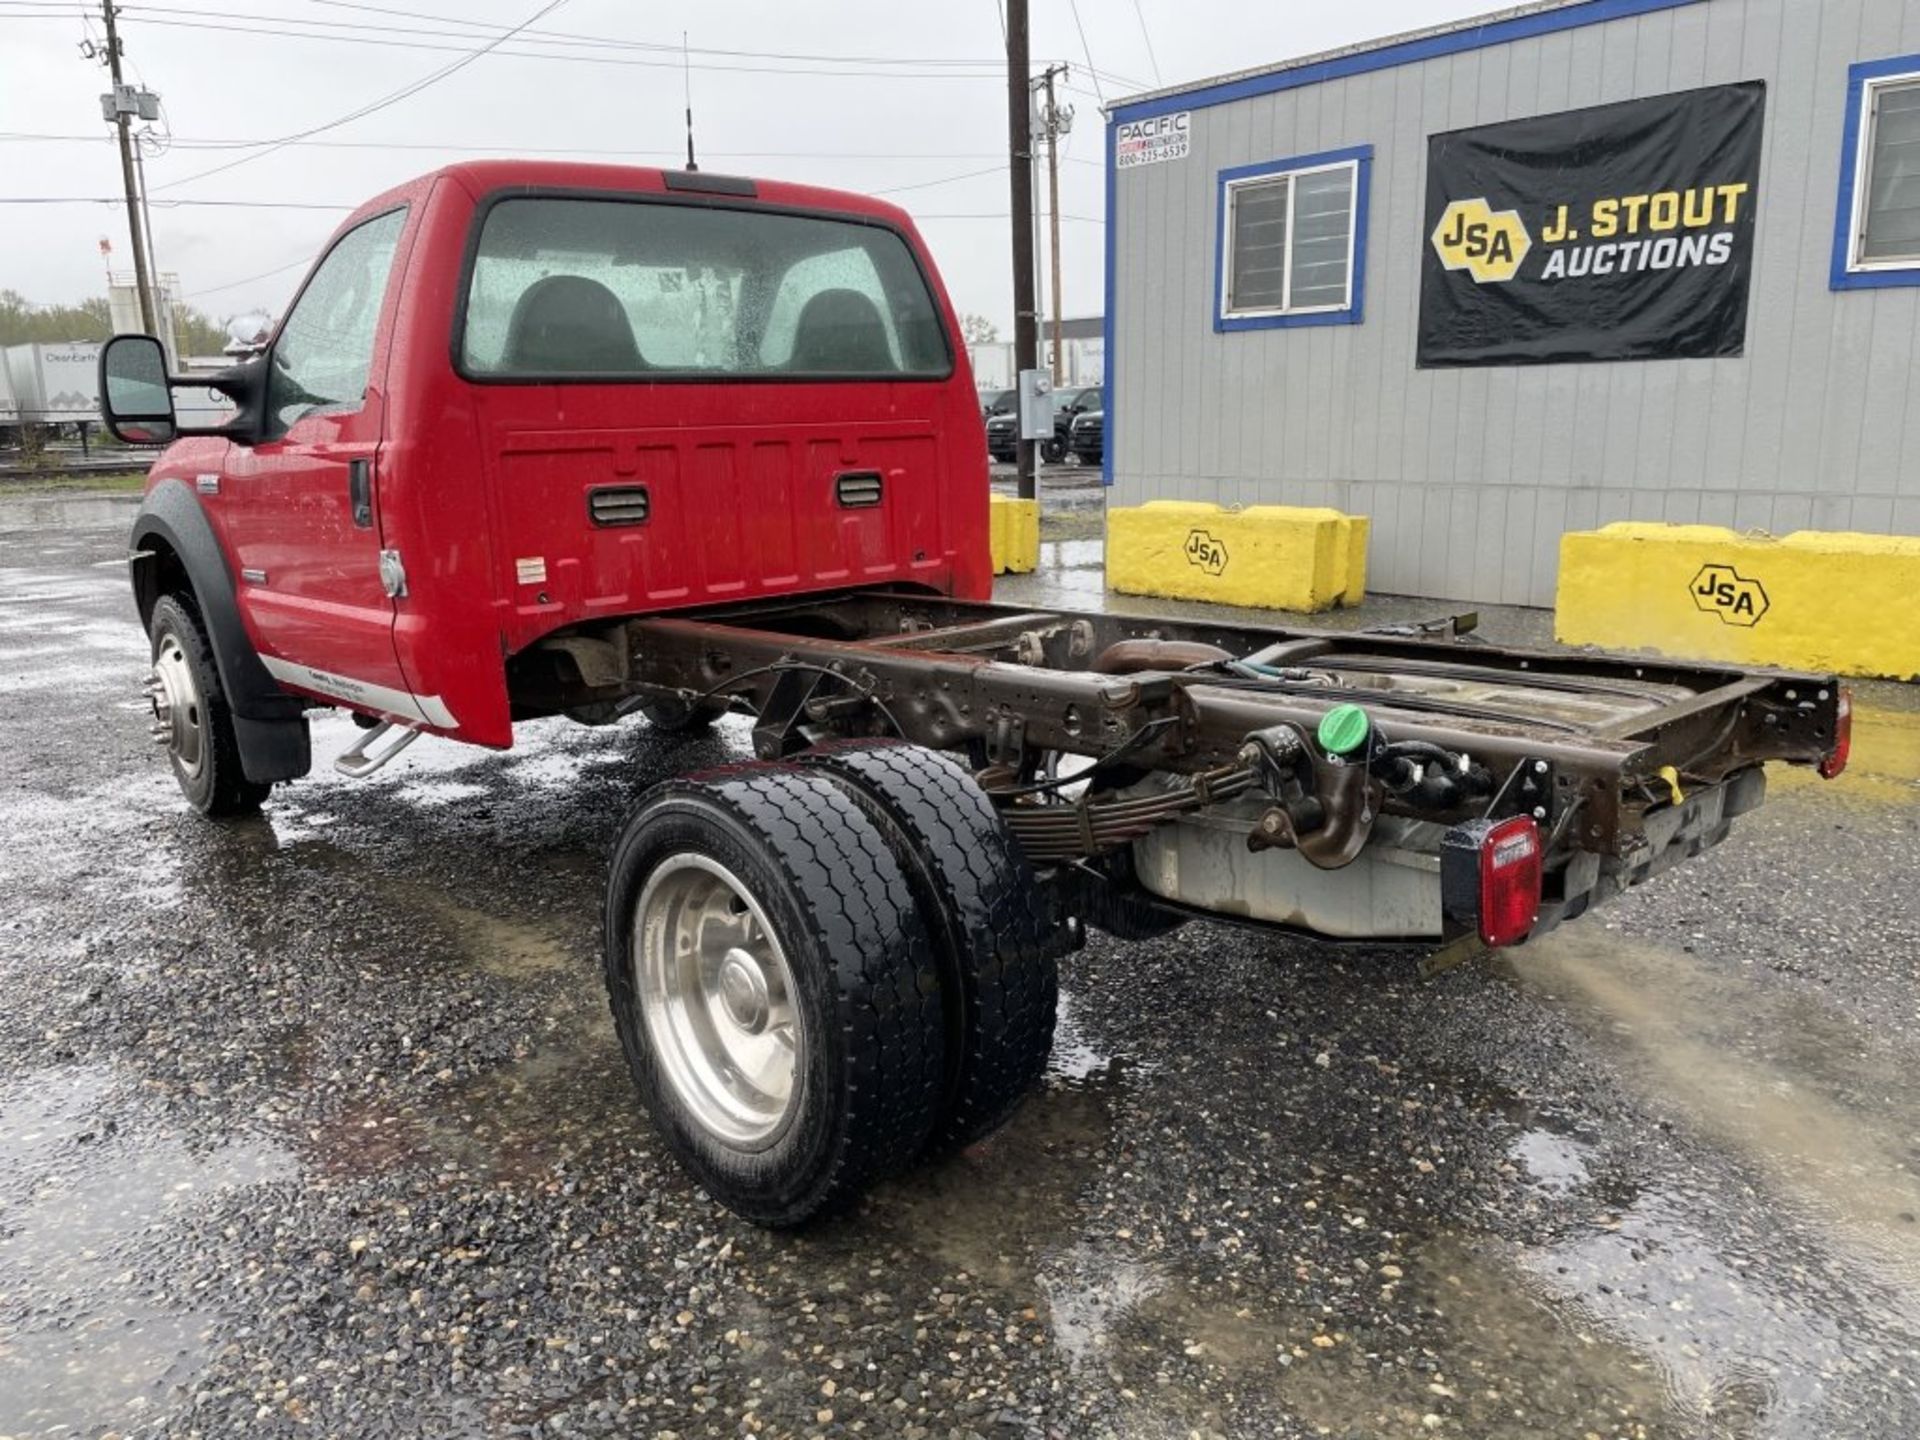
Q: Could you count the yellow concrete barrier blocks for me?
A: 3